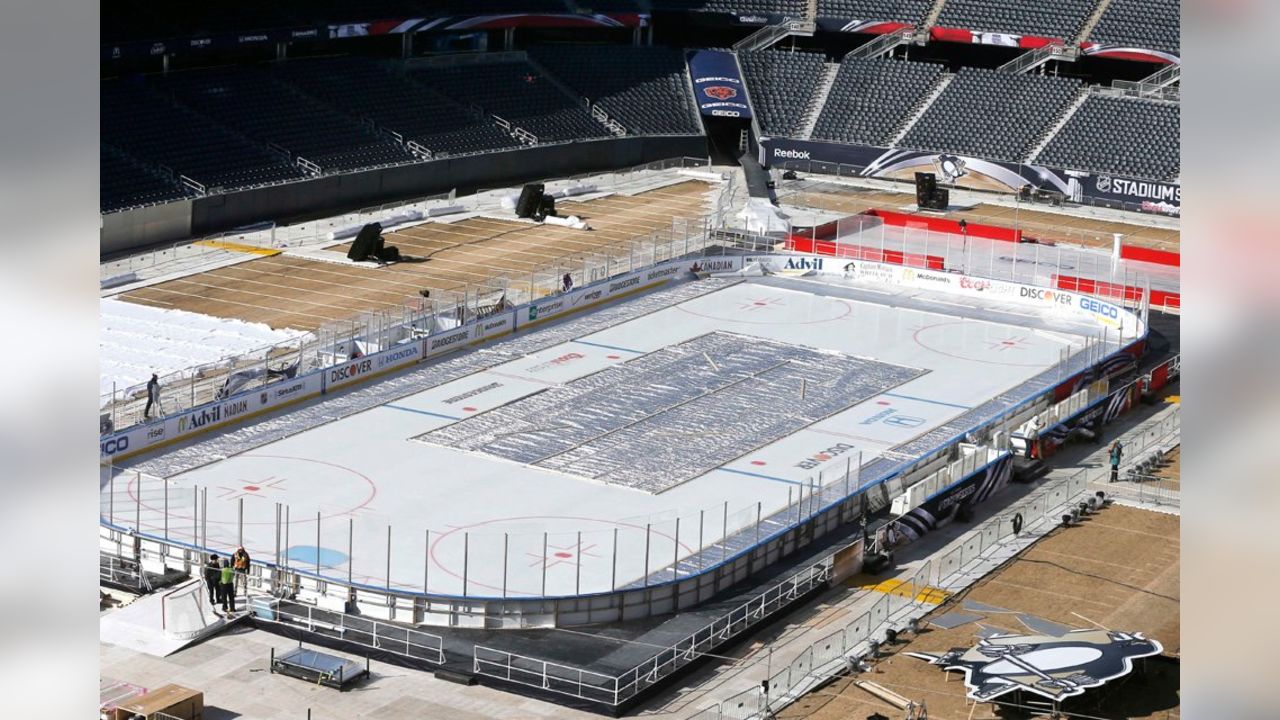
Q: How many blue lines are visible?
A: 4